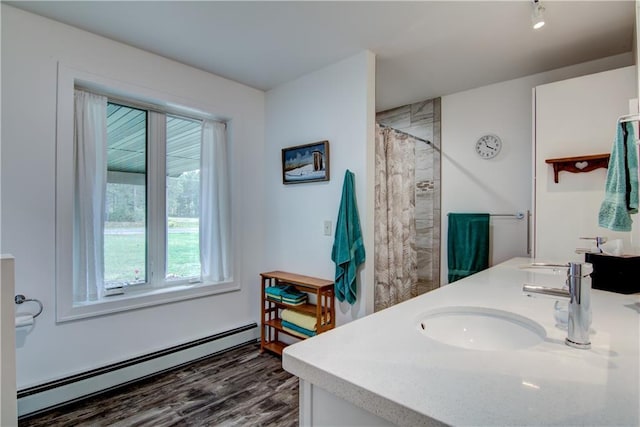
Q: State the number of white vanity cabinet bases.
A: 1